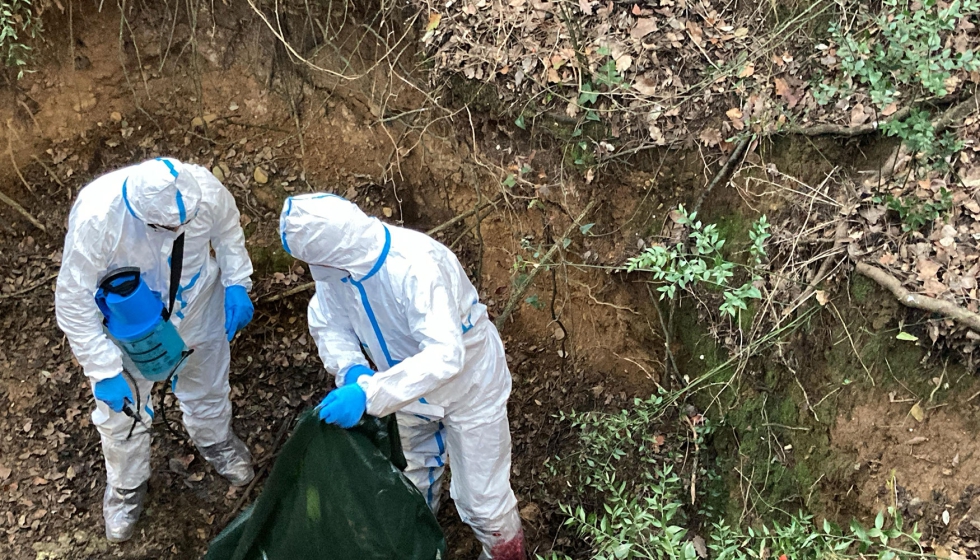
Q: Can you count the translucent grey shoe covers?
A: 2